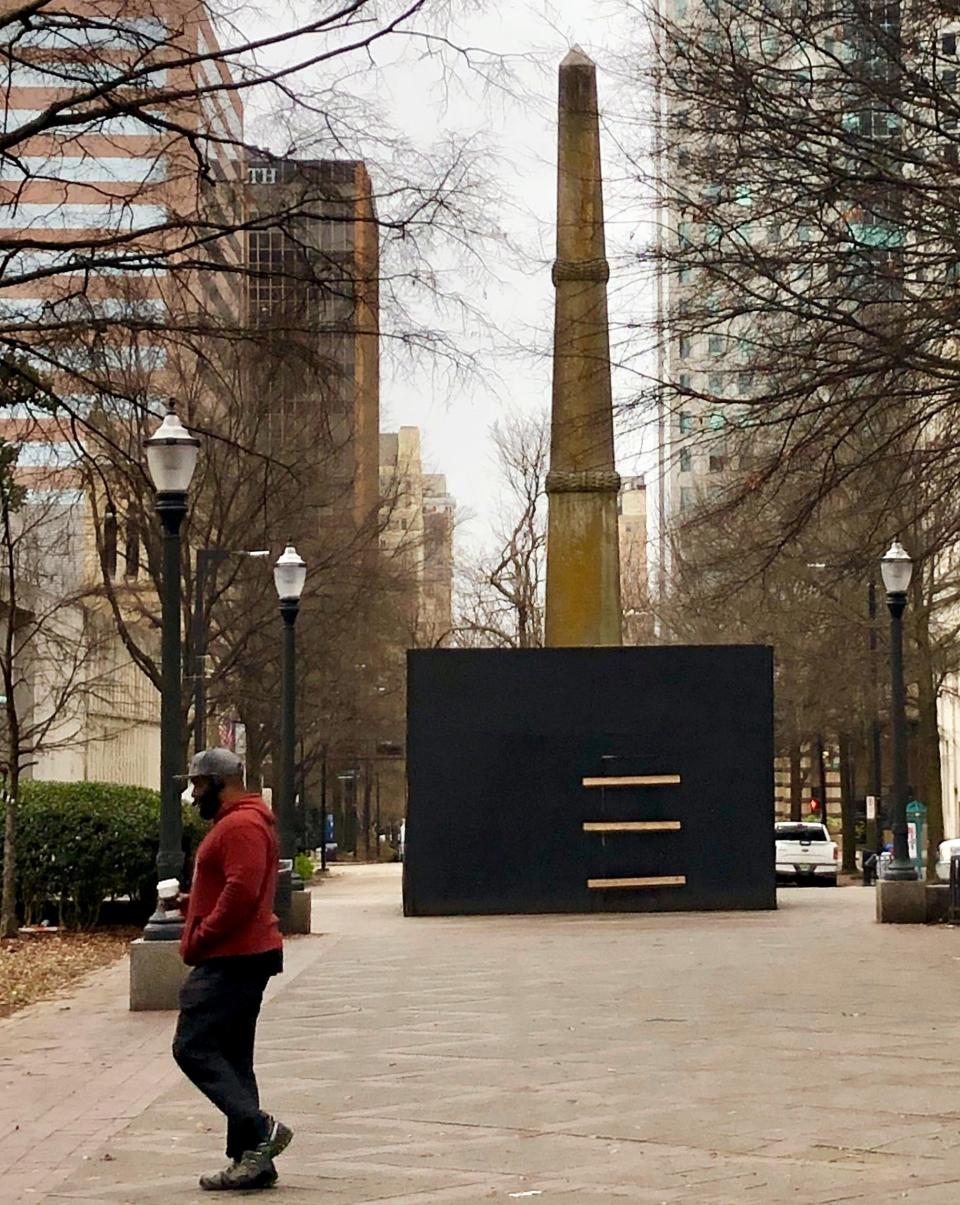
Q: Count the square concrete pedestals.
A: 3